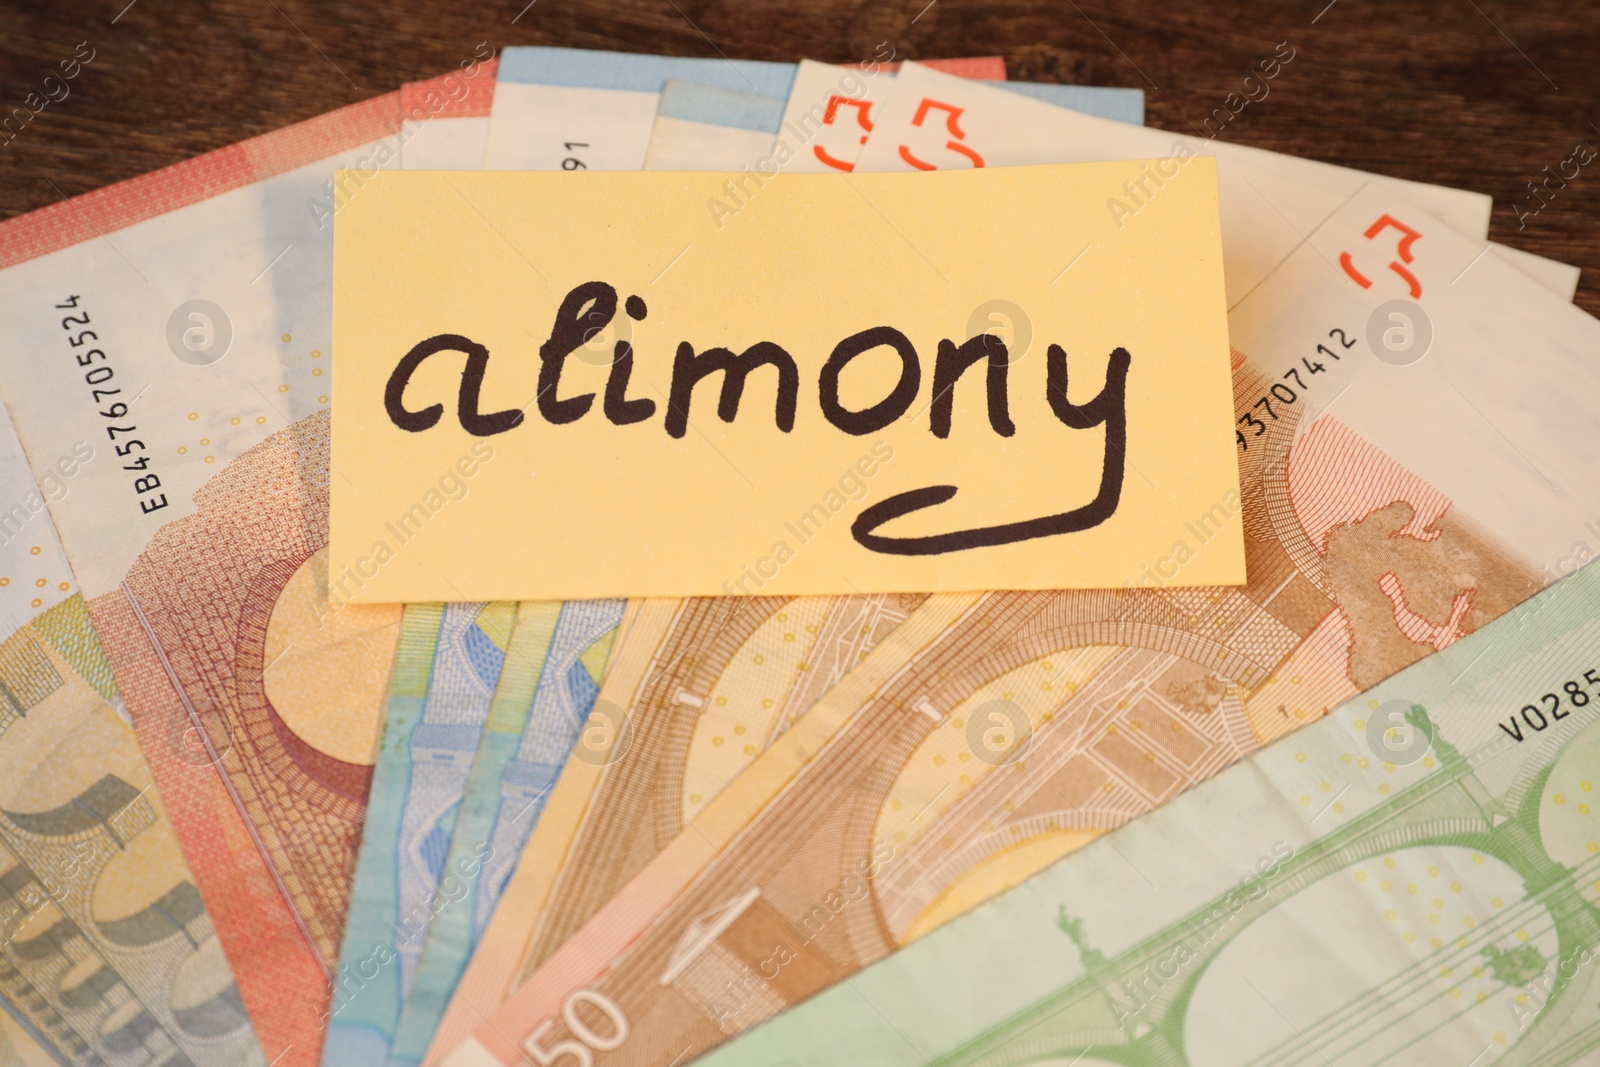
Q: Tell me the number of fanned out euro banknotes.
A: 9